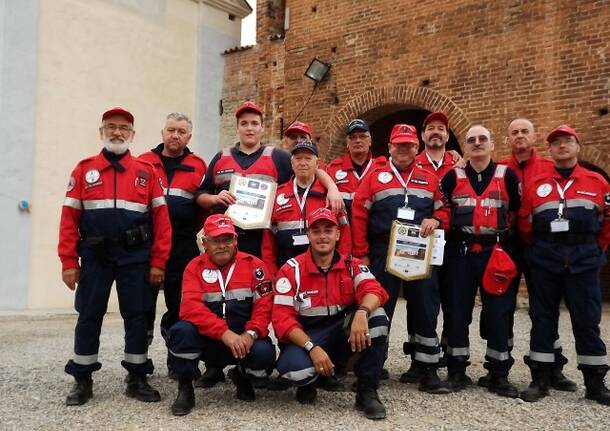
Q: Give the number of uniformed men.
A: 13